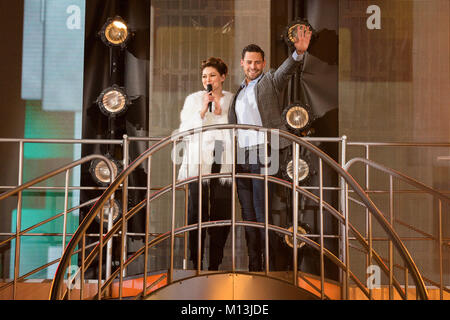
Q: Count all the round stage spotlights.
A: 8